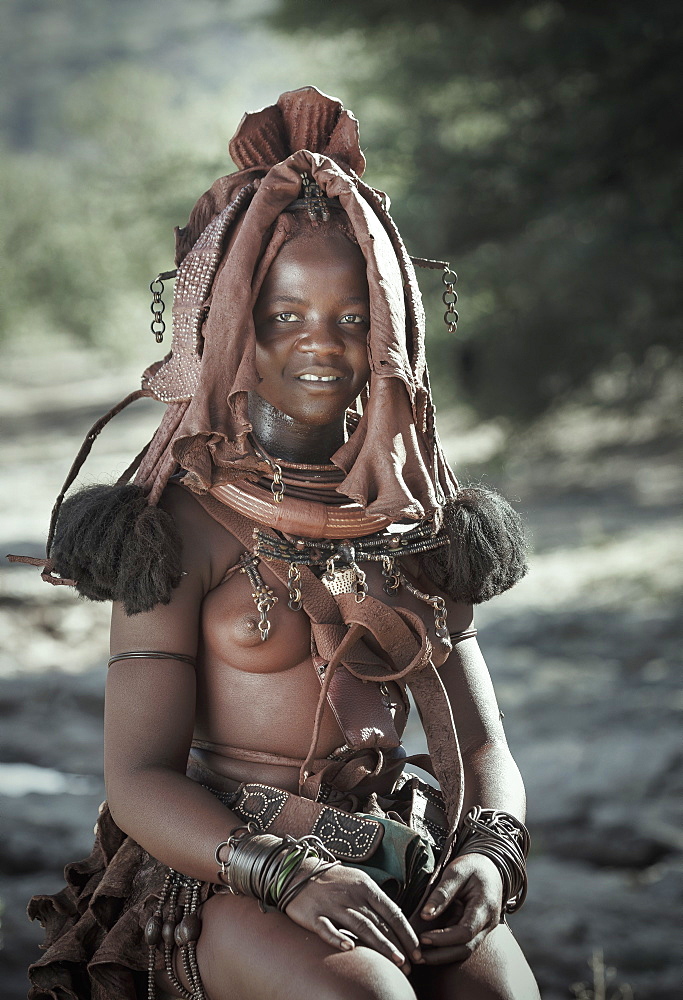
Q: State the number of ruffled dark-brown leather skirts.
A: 1